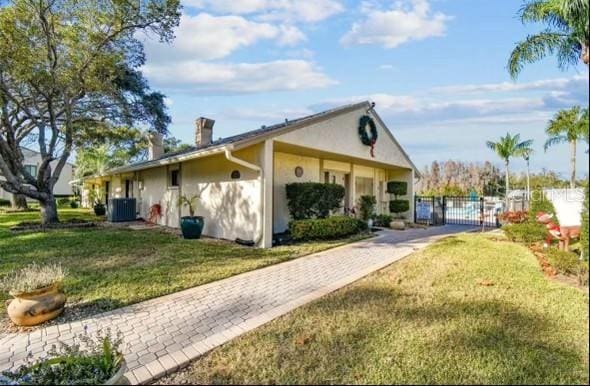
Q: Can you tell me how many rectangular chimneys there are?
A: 2